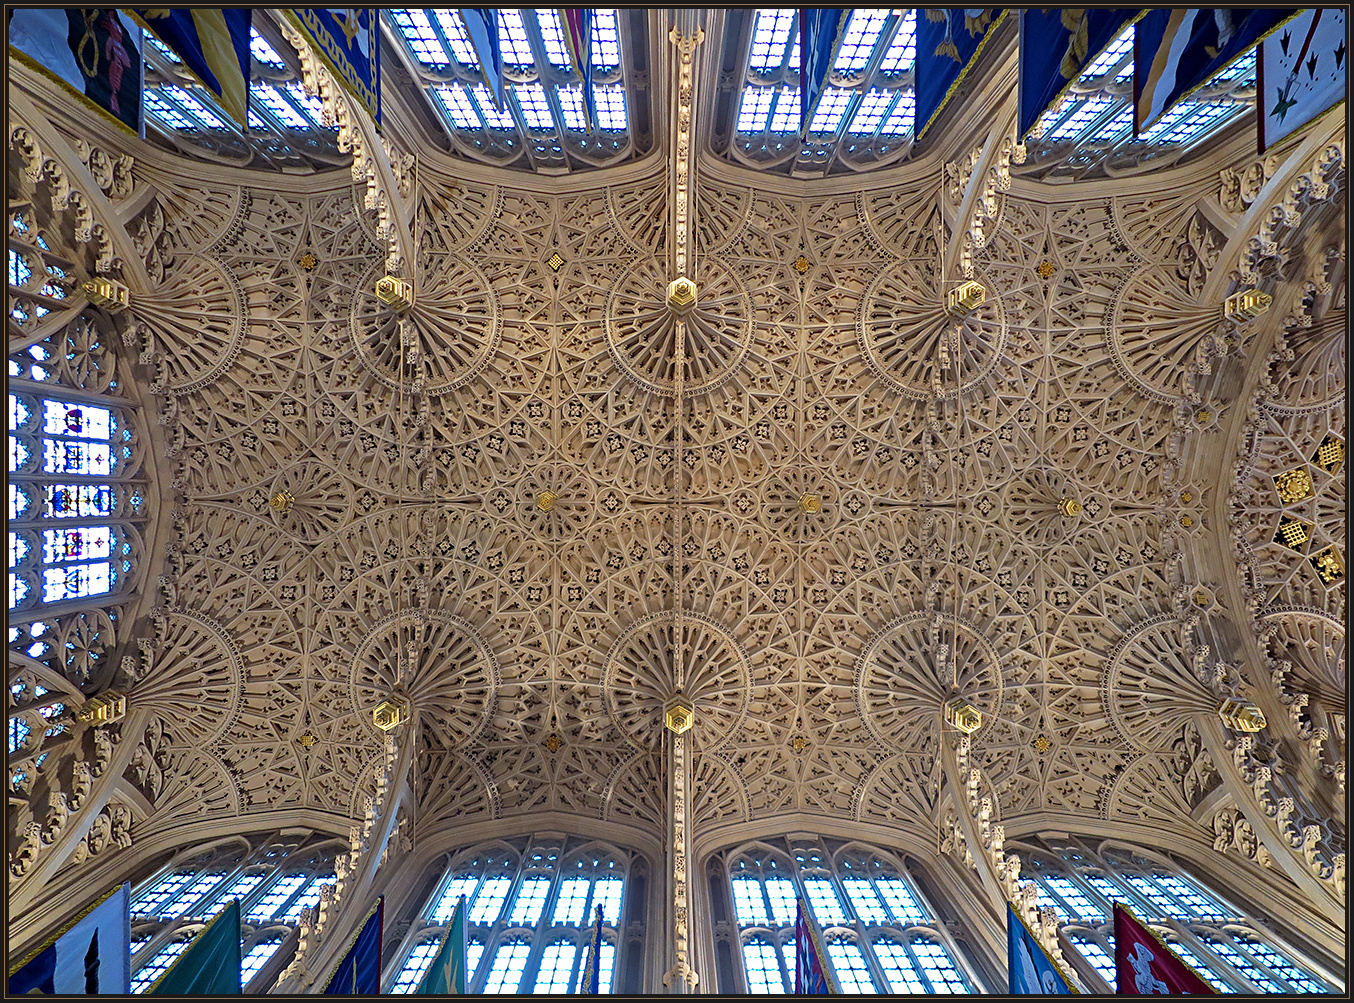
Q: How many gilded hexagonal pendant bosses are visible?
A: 14